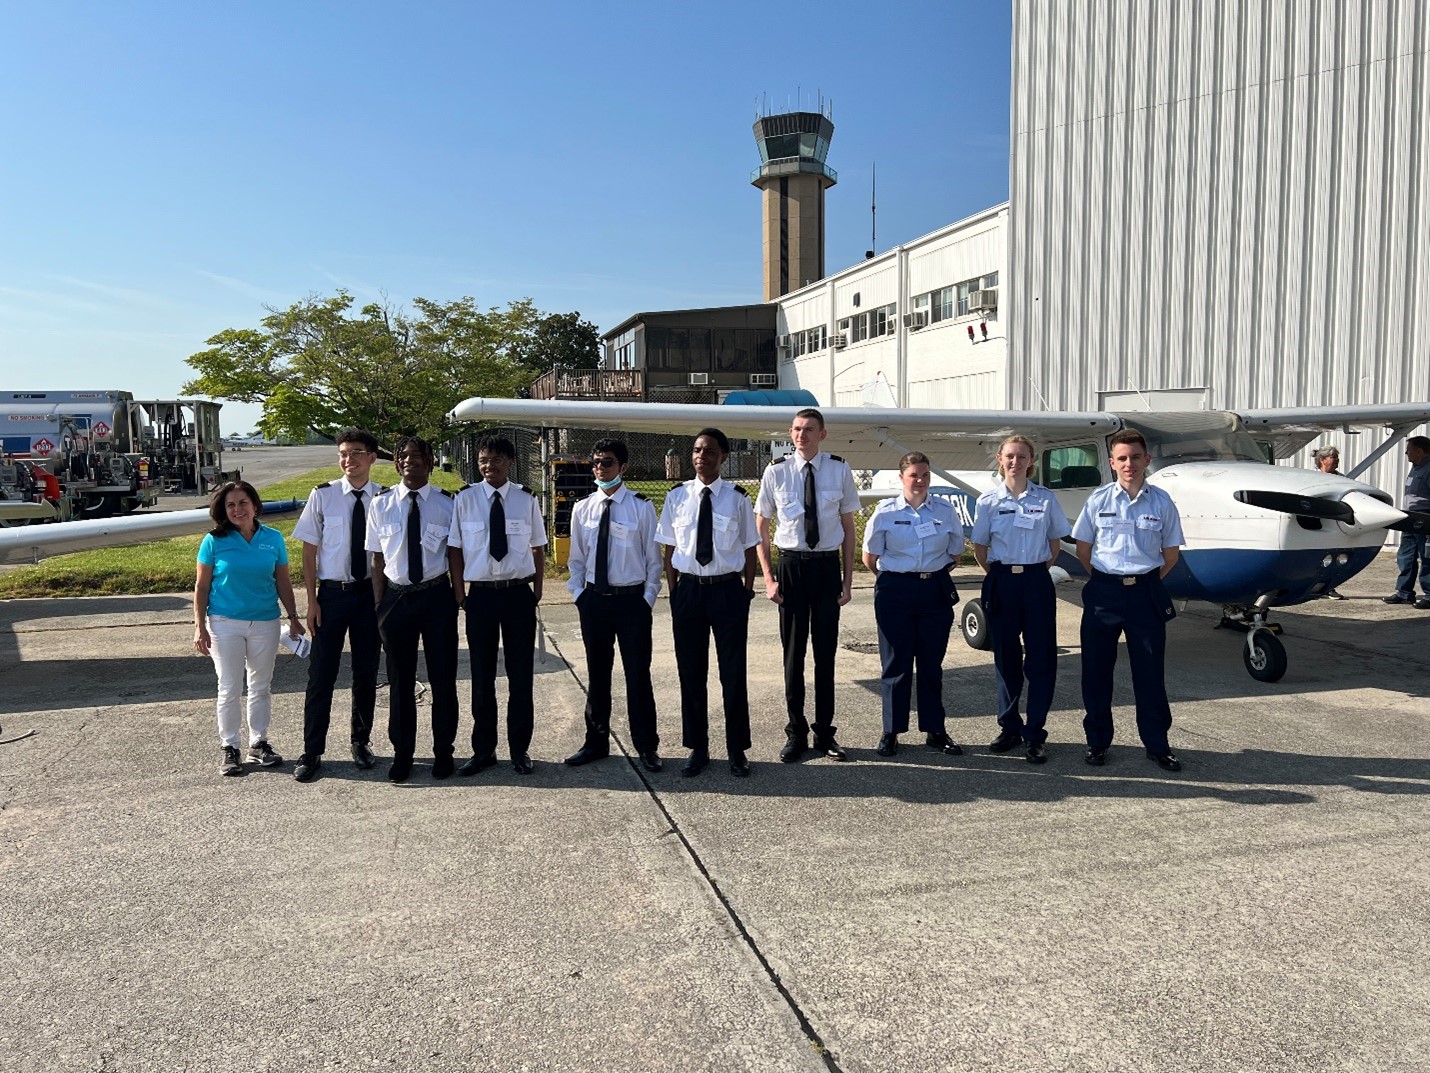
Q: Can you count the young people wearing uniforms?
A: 9